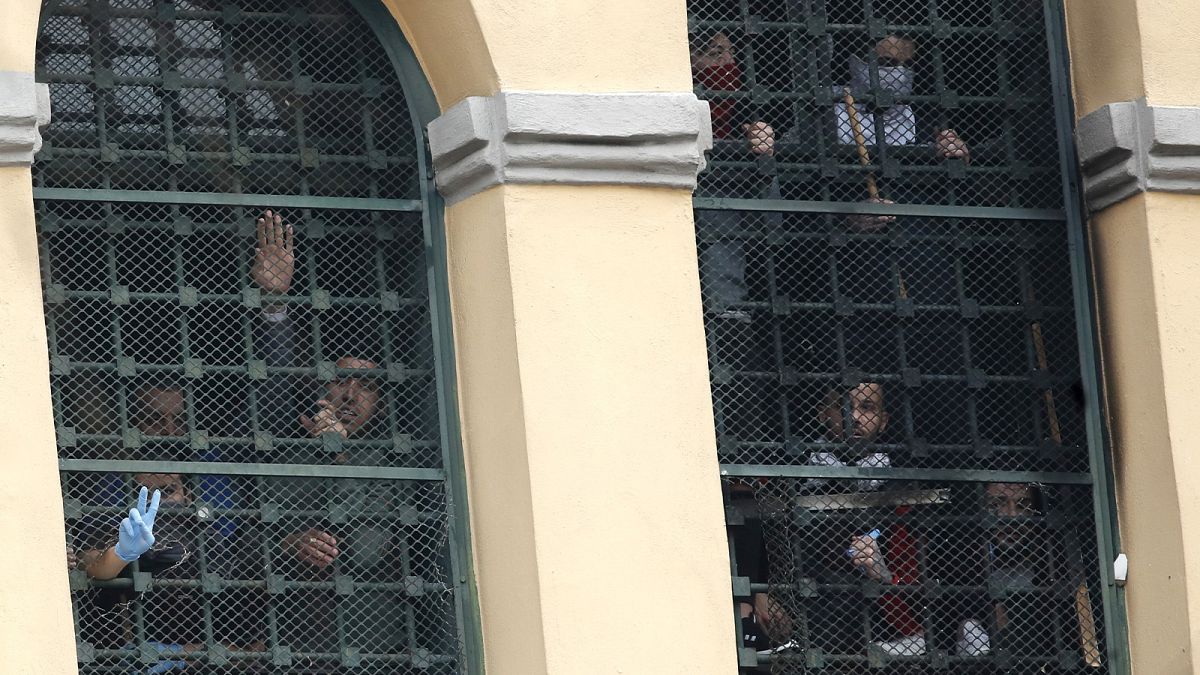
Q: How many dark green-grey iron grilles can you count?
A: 2